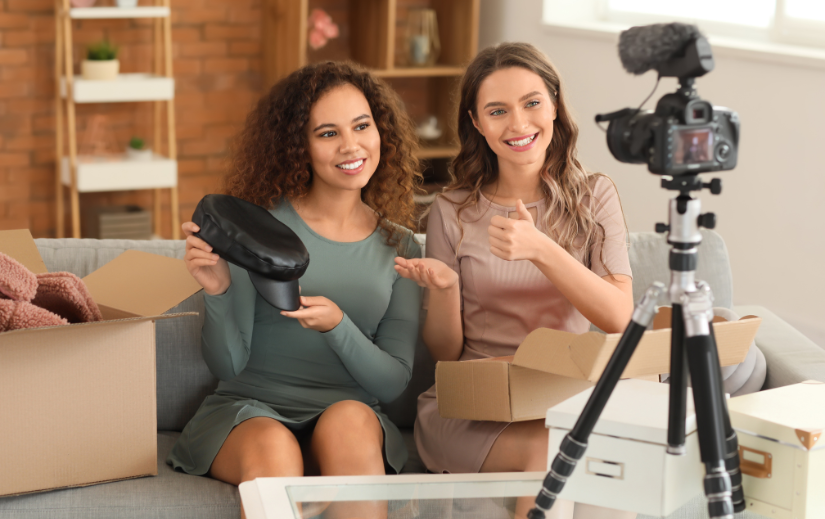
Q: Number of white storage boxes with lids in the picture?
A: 2